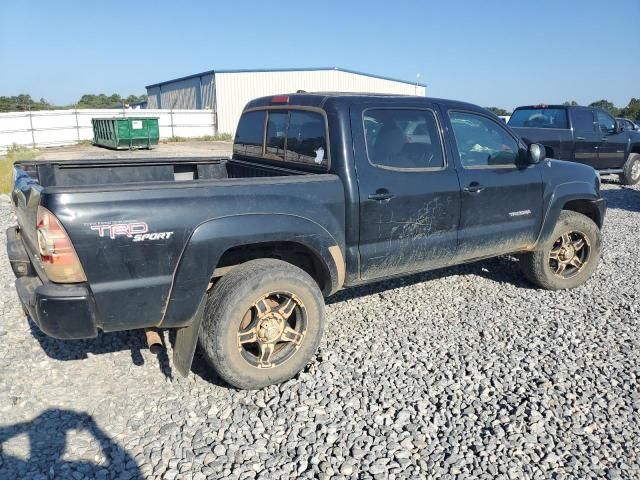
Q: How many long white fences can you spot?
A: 1